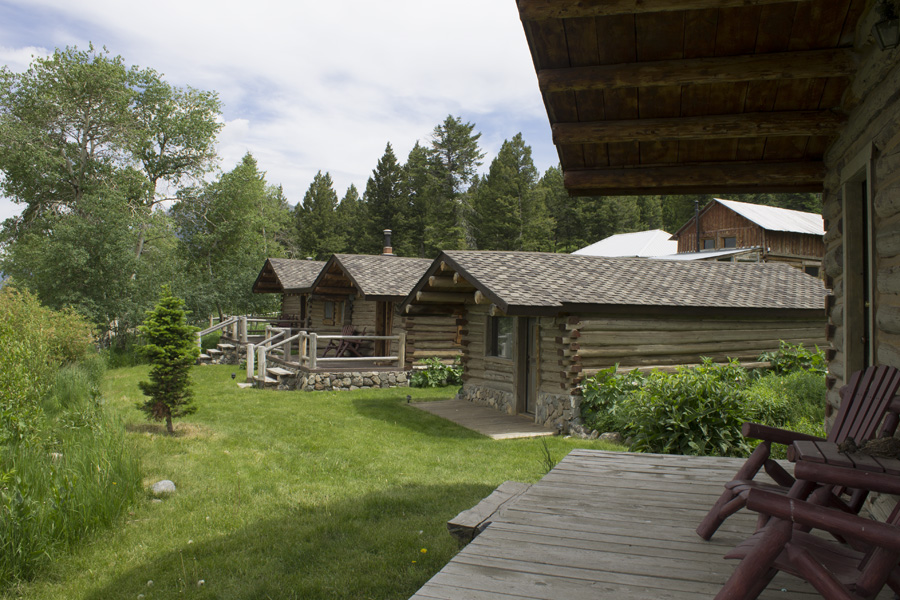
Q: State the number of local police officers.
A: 0